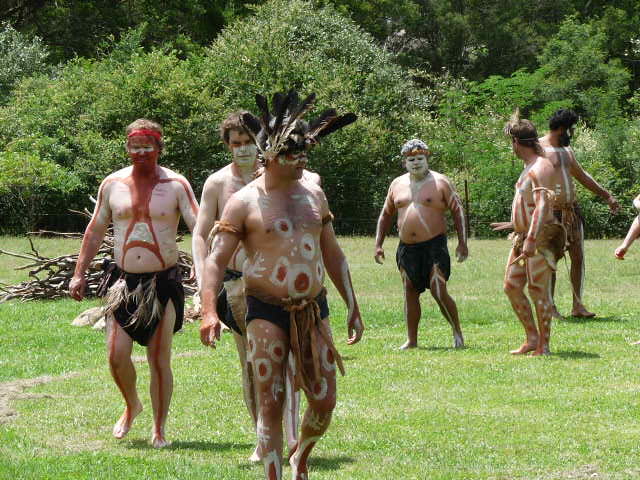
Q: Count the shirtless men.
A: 6